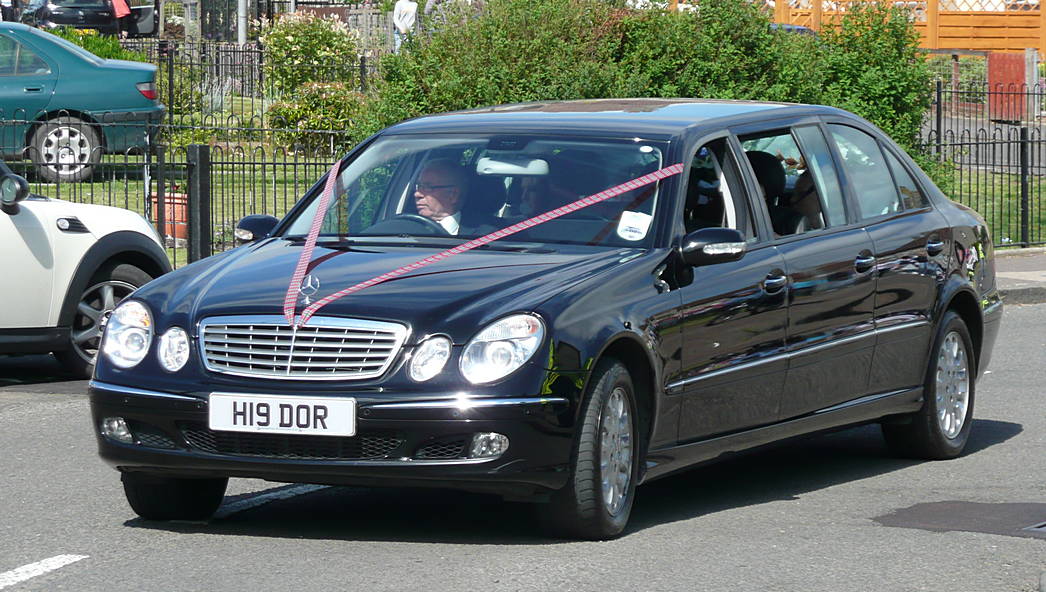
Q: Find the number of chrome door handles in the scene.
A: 3